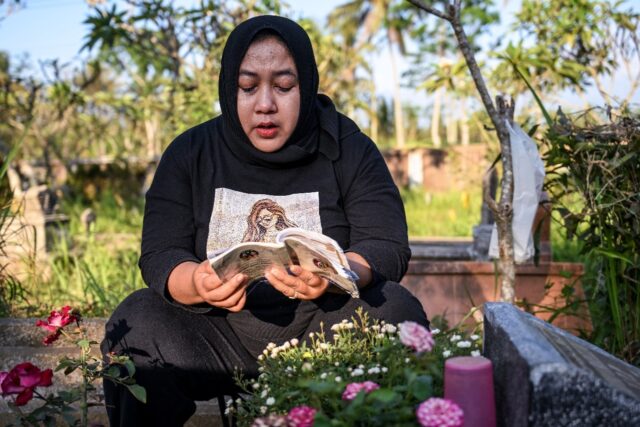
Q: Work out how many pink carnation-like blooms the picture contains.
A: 4